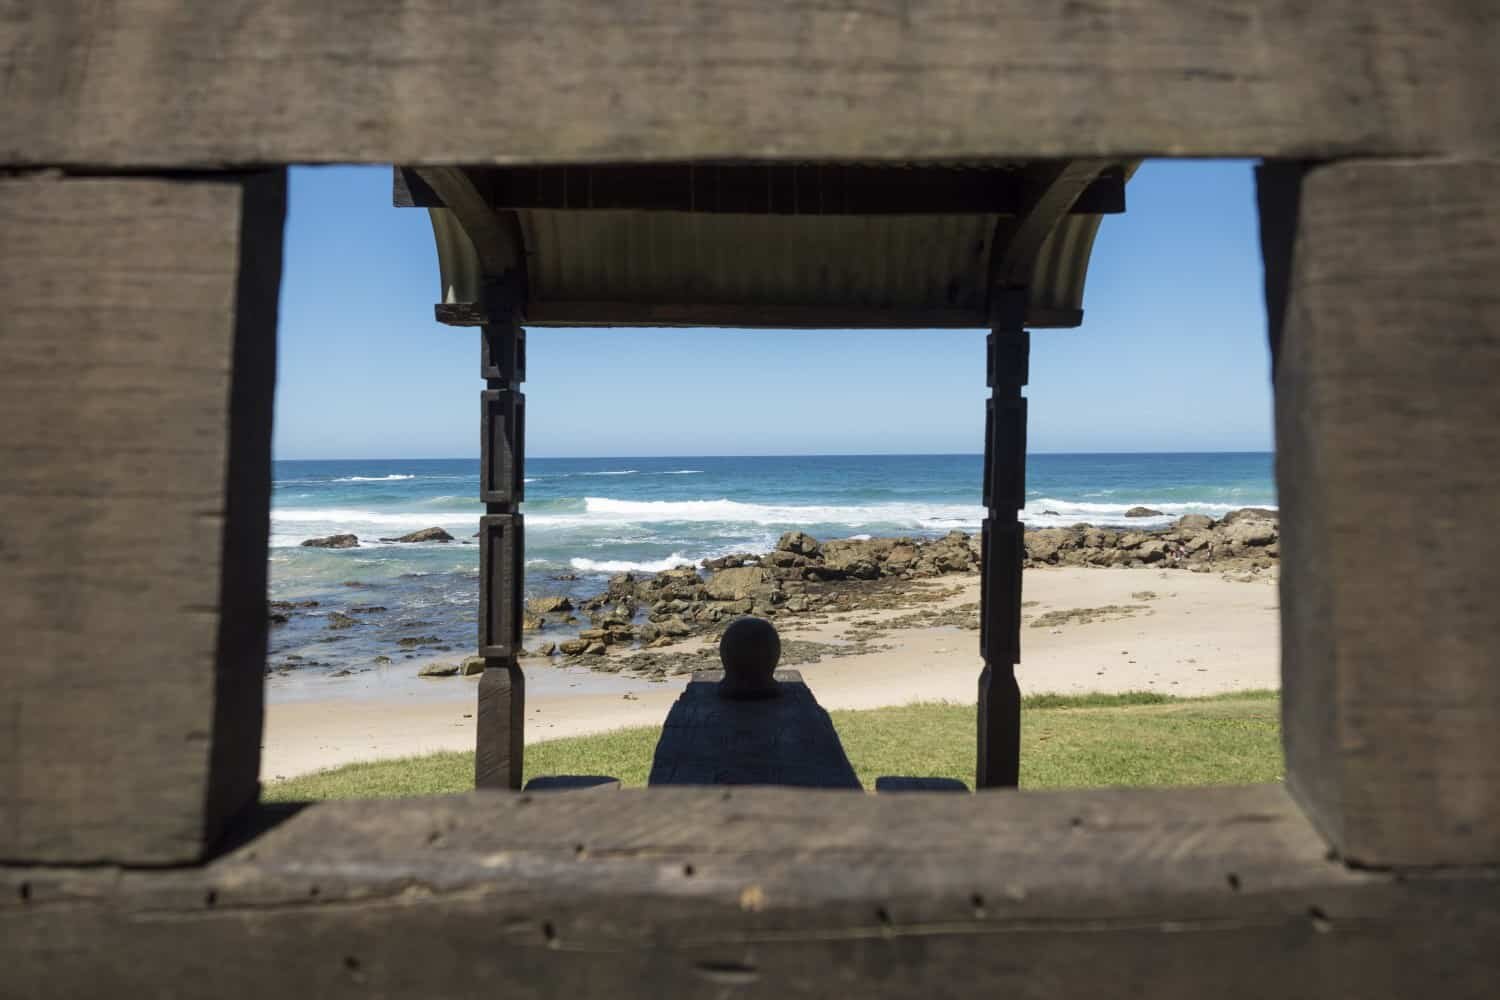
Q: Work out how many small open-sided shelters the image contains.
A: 1